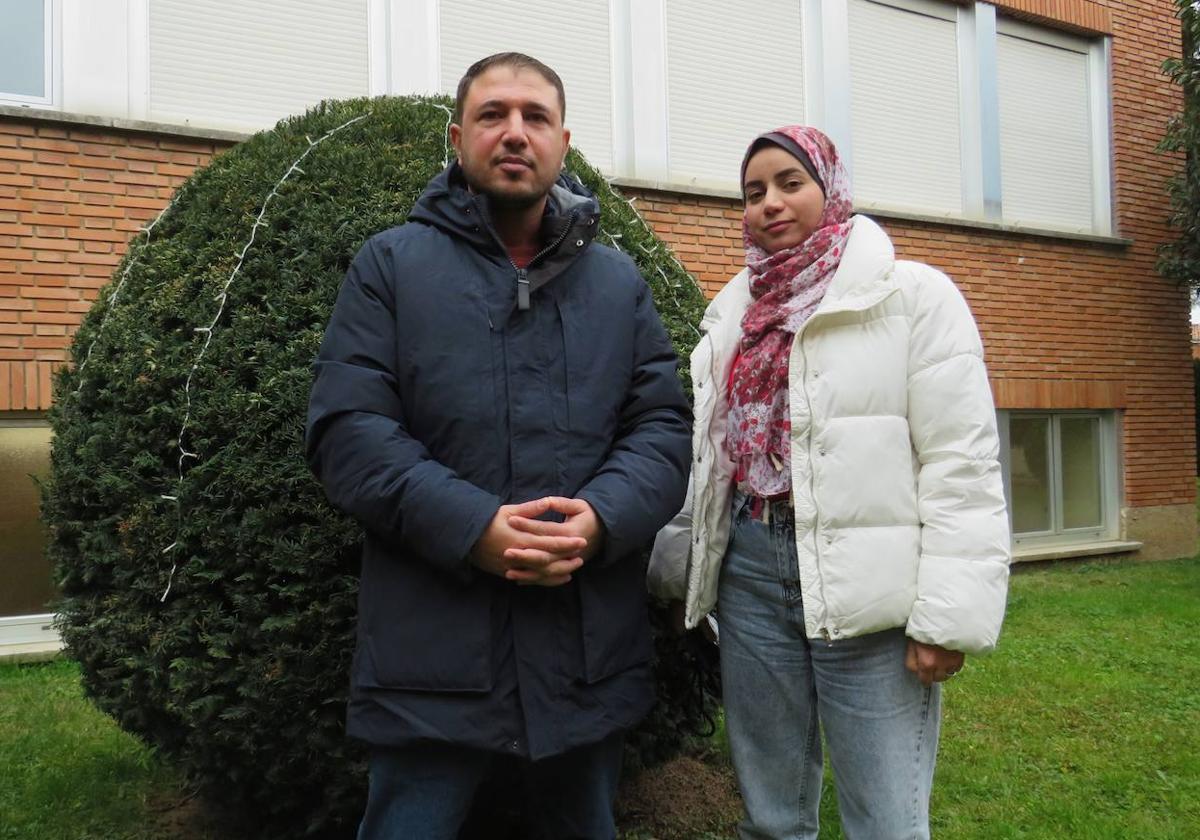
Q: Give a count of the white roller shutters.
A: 5